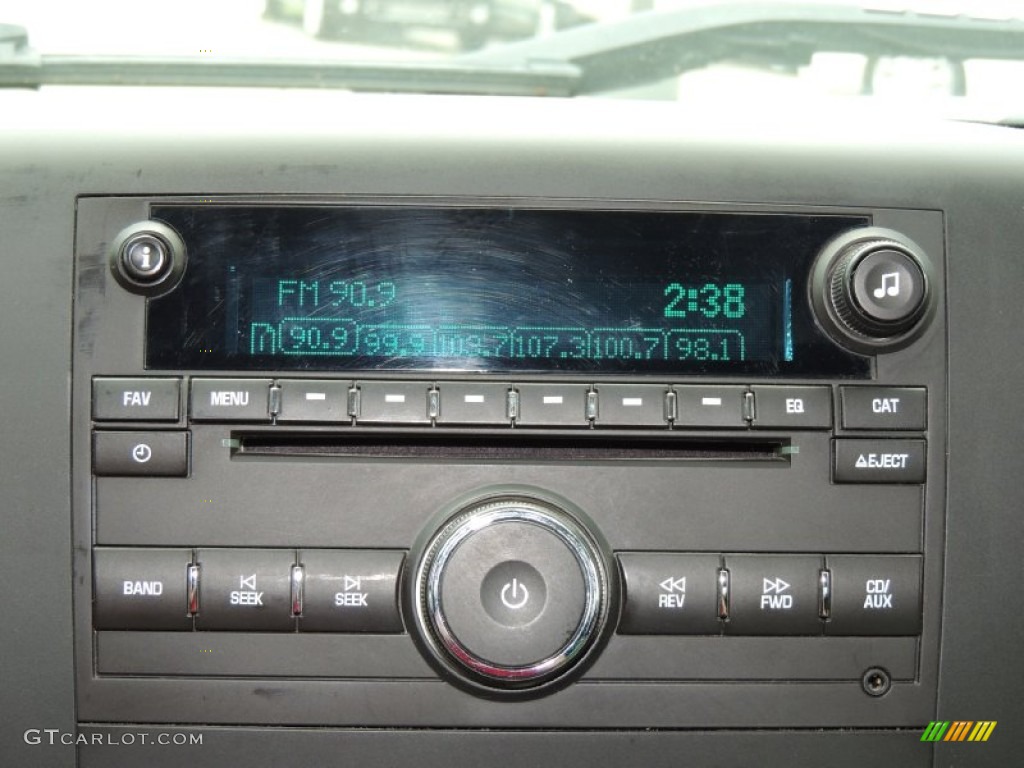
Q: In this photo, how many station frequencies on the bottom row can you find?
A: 6